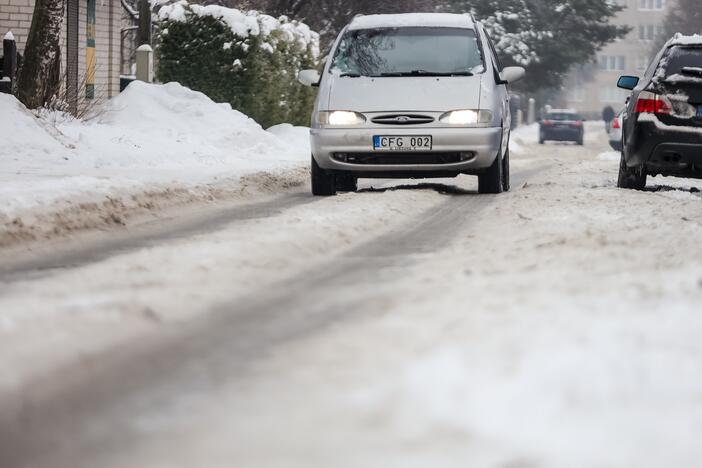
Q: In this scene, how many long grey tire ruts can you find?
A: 2